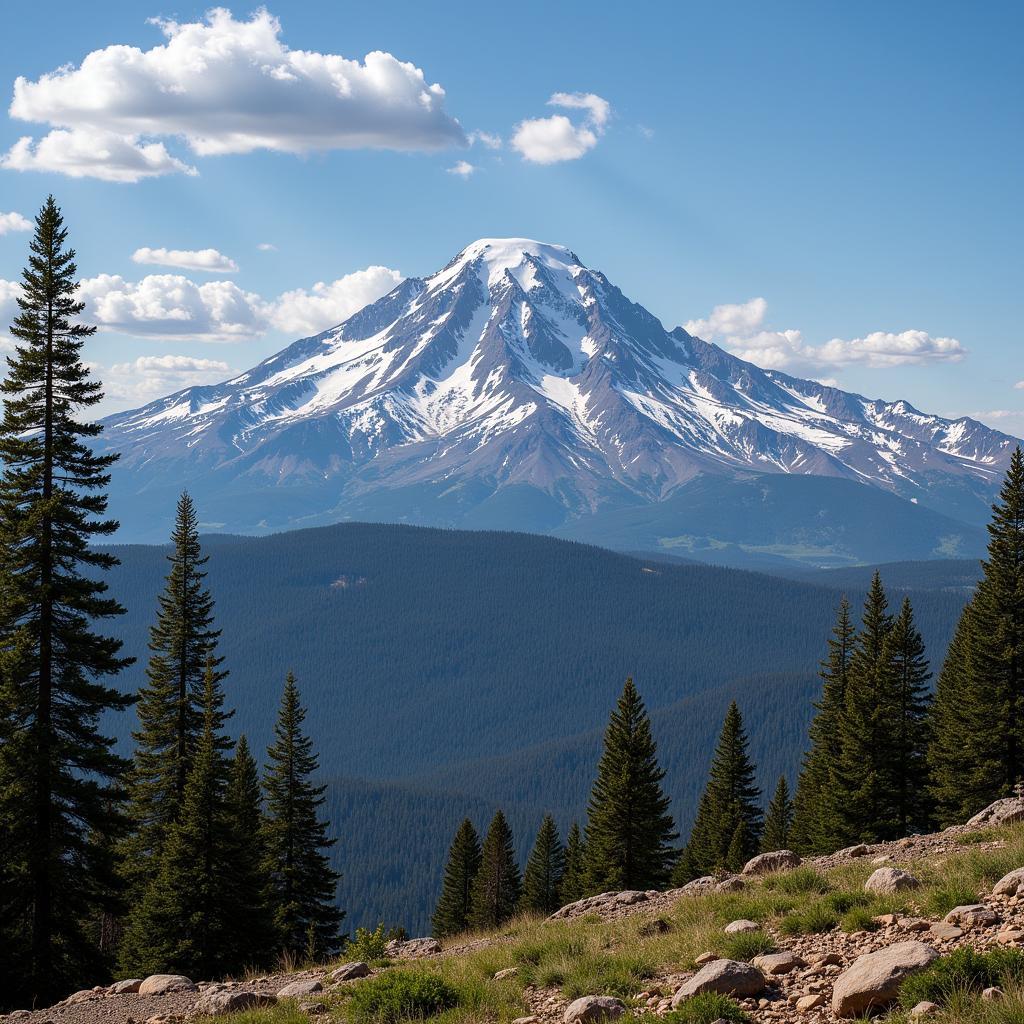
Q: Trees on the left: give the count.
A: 5